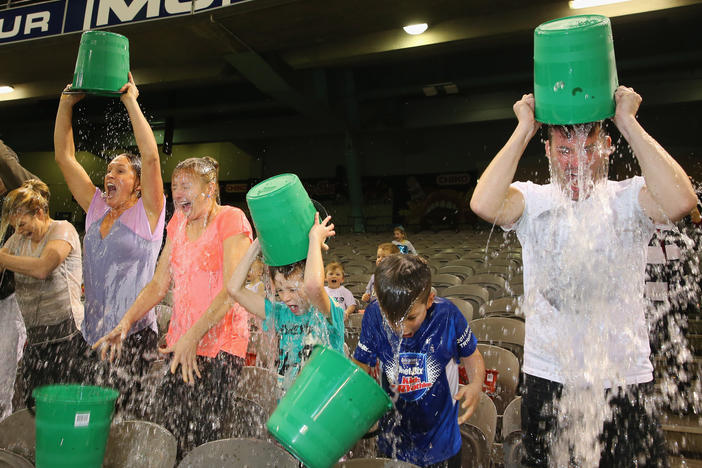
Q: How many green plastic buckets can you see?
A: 5